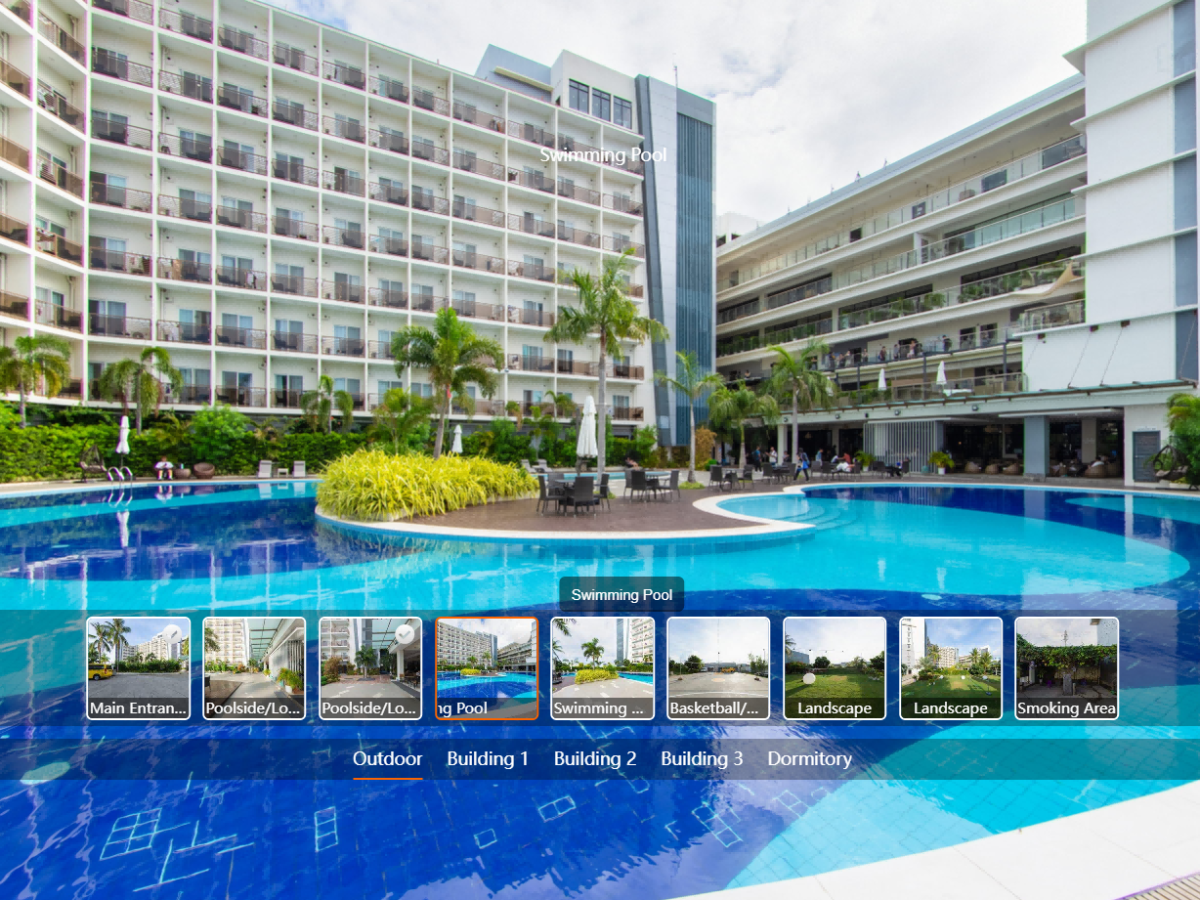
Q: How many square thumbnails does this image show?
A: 9